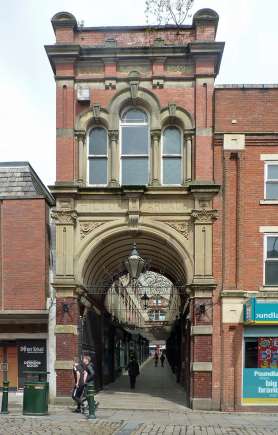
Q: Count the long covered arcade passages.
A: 1